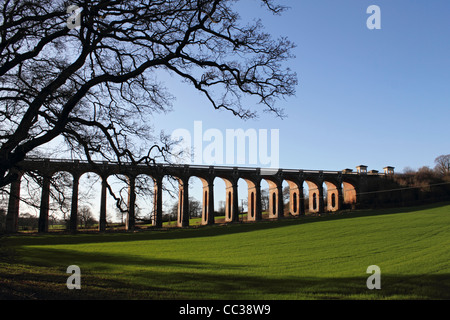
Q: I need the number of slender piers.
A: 14